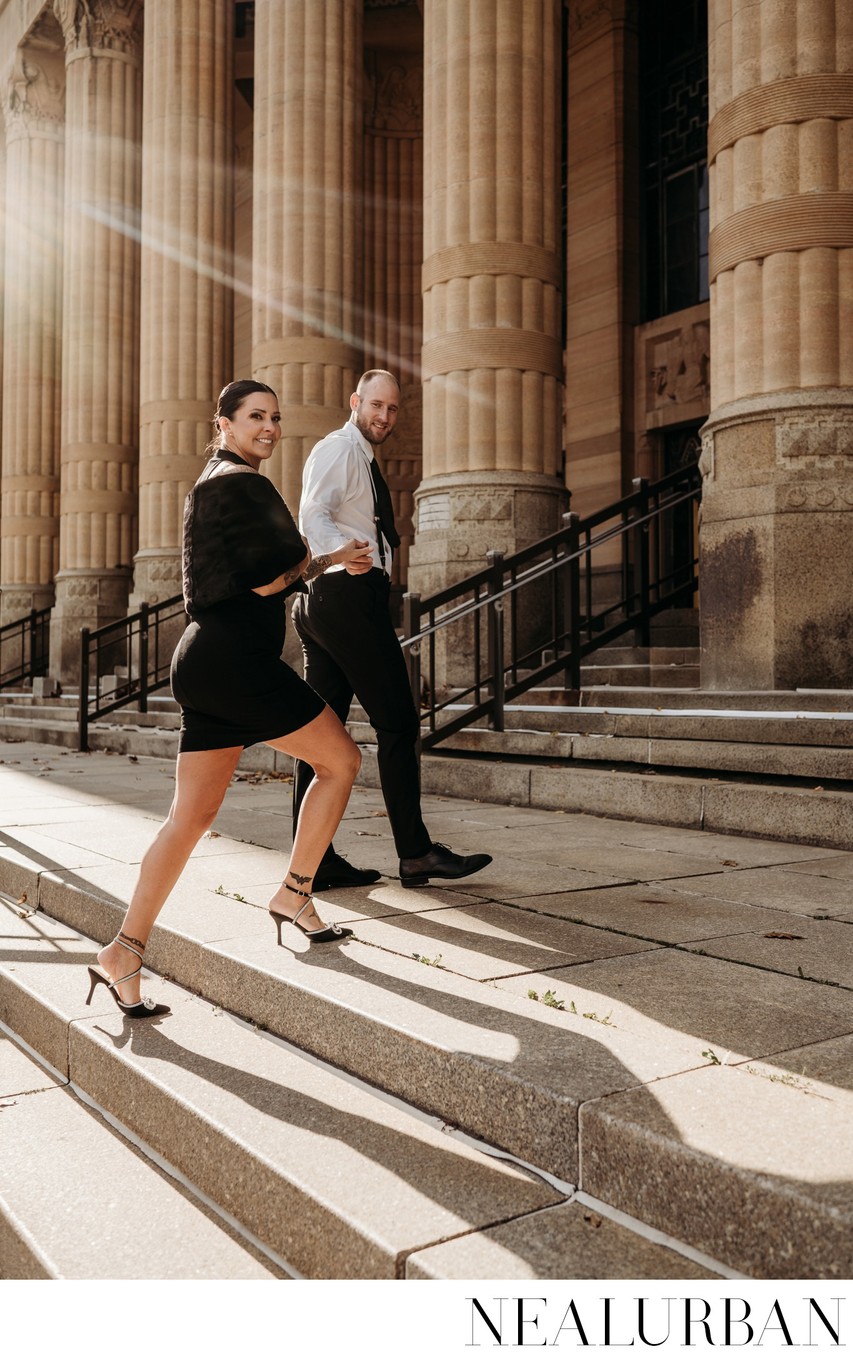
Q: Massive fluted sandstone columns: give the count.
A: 6